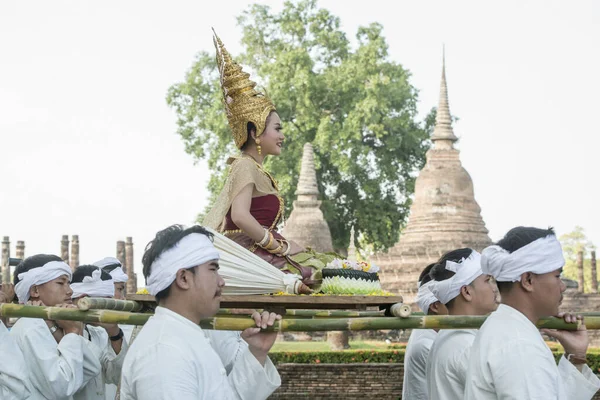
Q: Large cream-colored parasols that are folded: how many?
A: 1